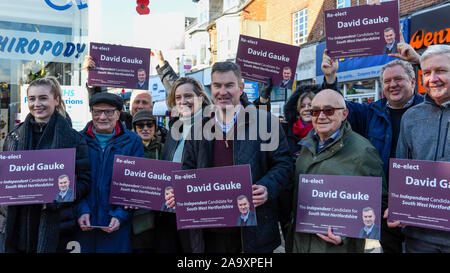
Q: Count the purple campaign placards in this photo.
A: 8